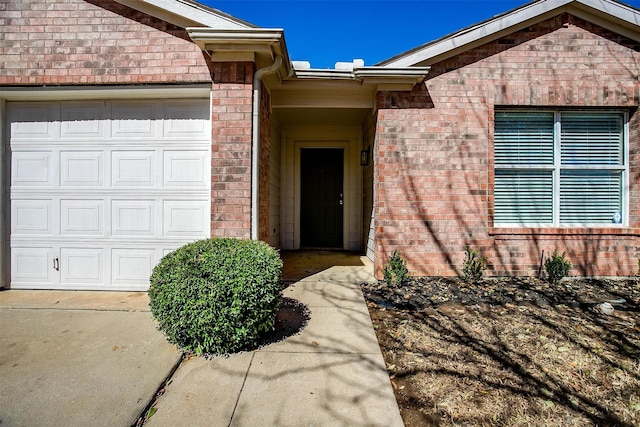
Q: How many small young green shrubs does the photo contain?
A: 3